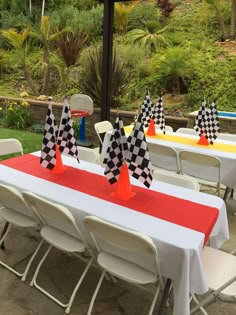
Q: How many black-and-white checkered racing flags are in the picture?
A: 8